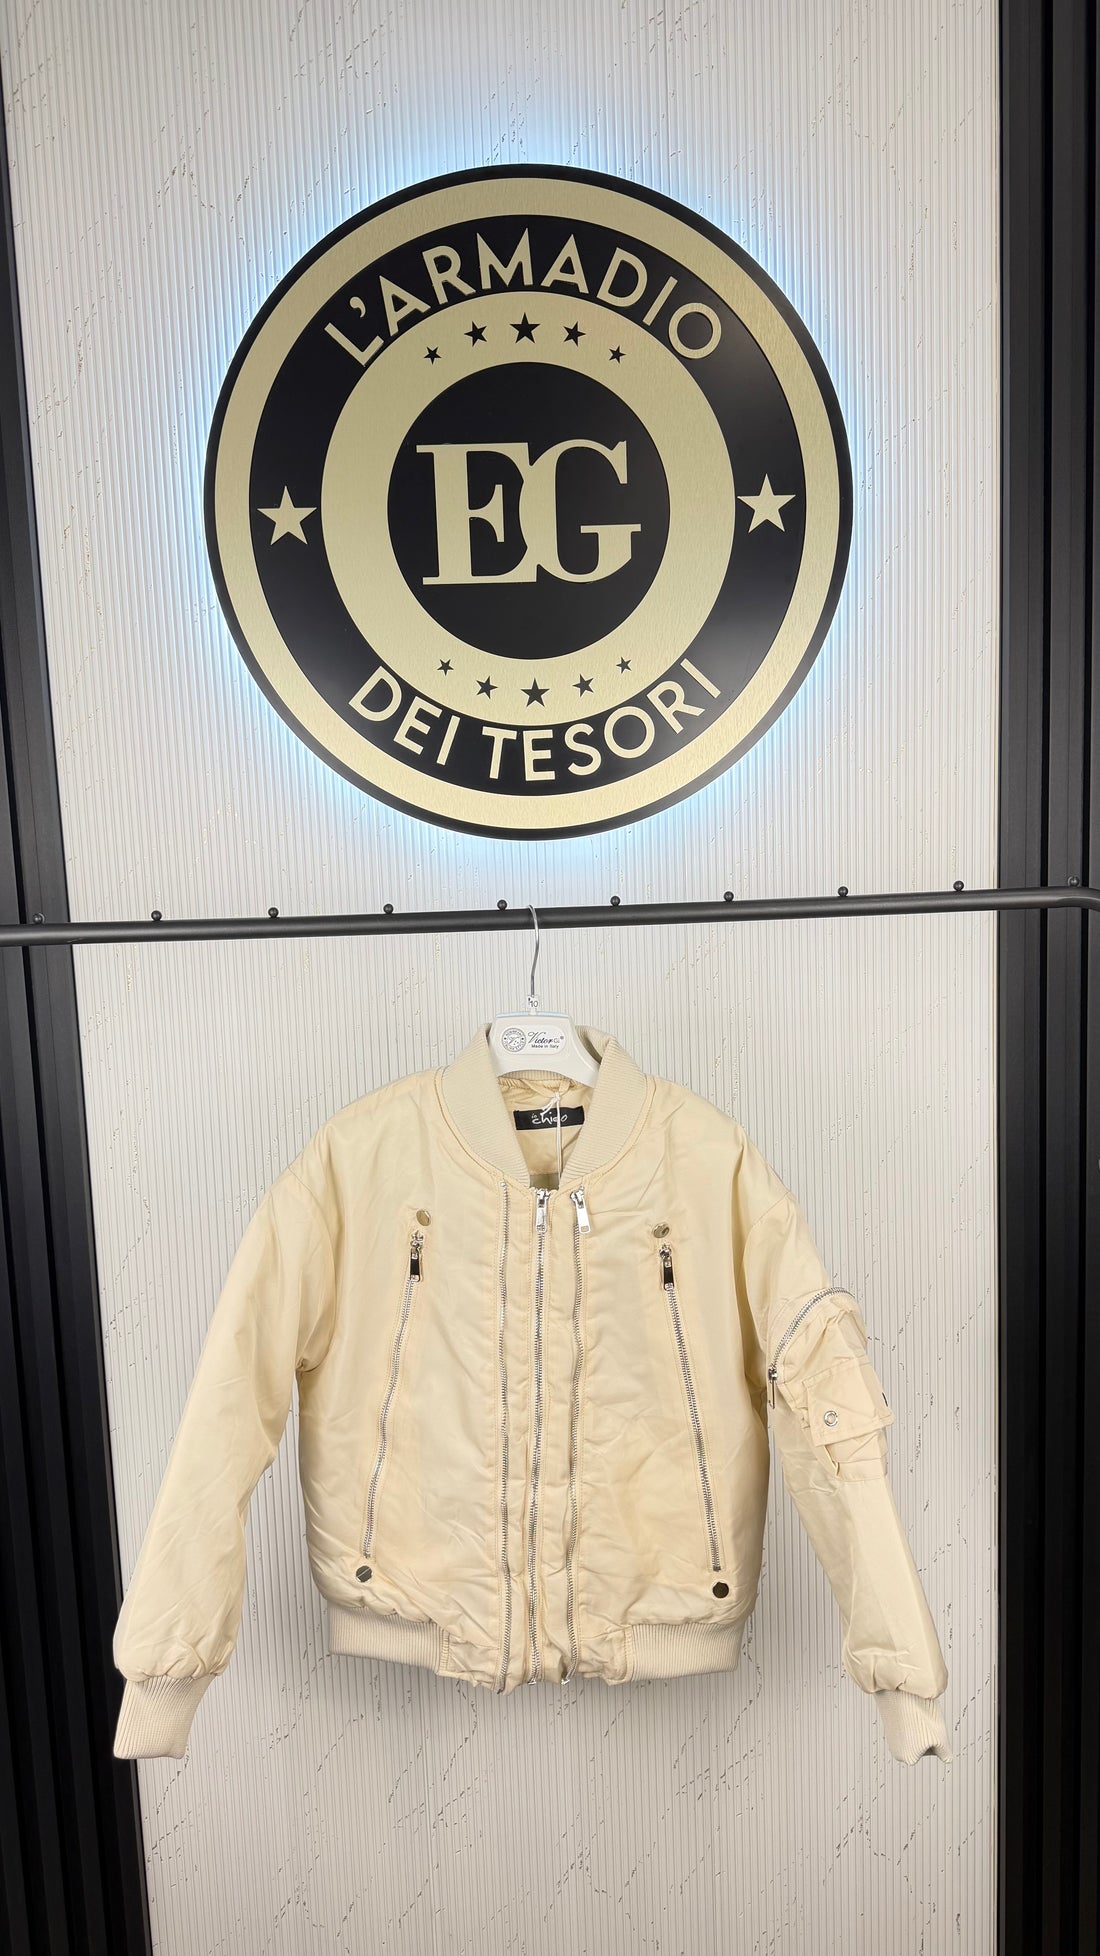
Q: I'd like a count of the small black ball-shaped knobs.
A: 10